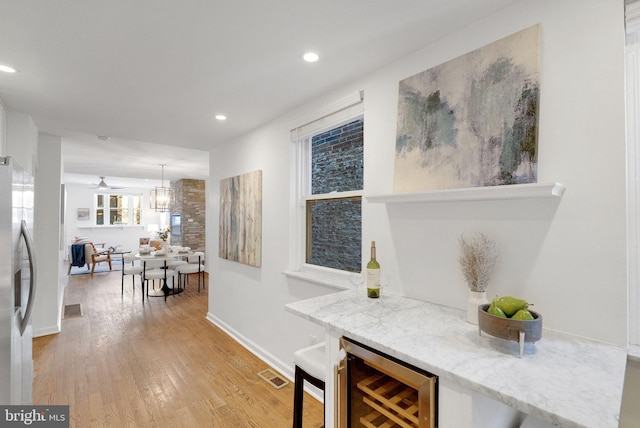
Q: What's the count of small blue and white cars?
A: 0